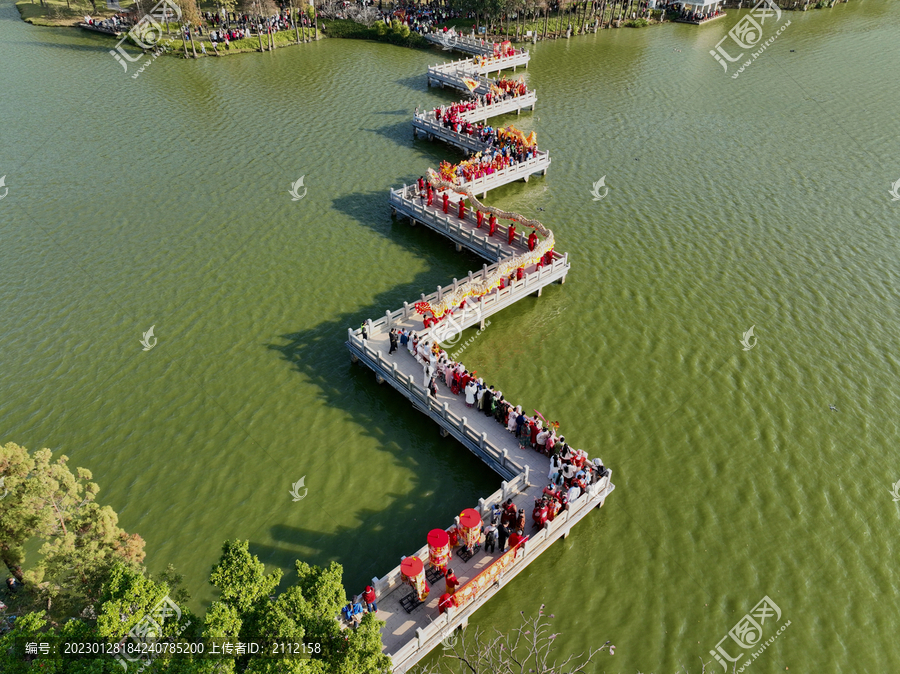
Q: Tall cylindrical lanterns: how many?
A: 3